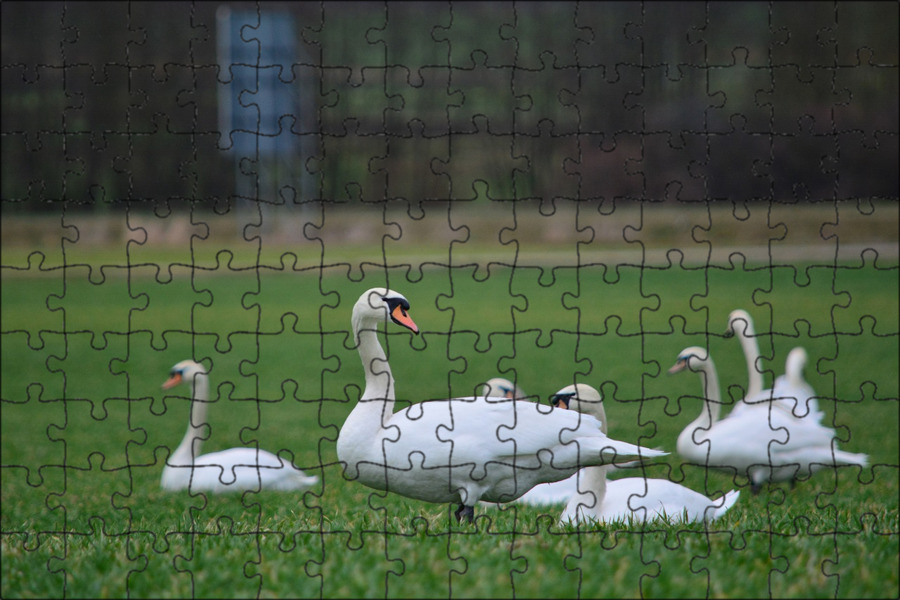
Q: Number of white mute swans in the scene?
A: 7